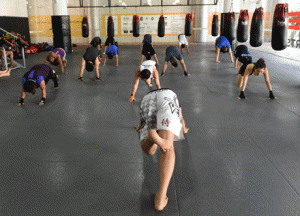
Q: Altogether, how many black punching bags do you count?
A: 10